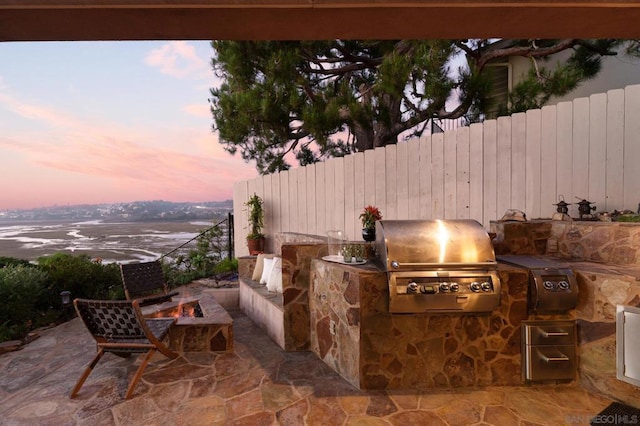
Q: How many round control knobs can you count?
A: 7